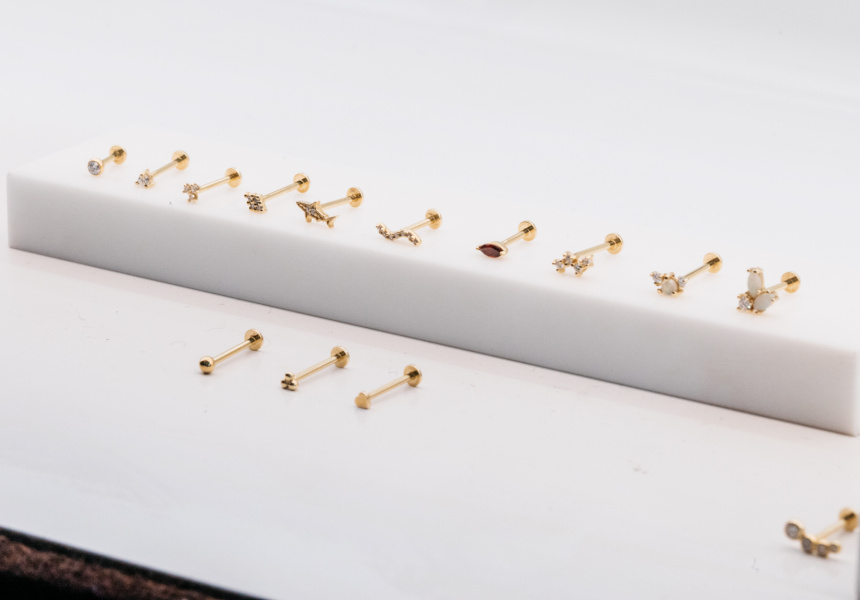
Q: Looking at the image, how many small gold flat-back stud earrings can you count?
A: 14